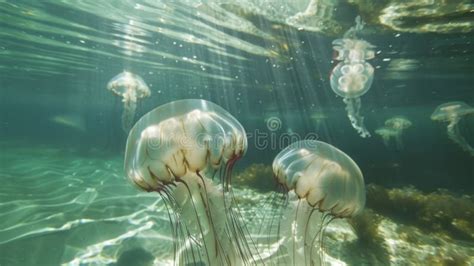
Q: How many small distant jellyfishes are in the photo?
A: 5